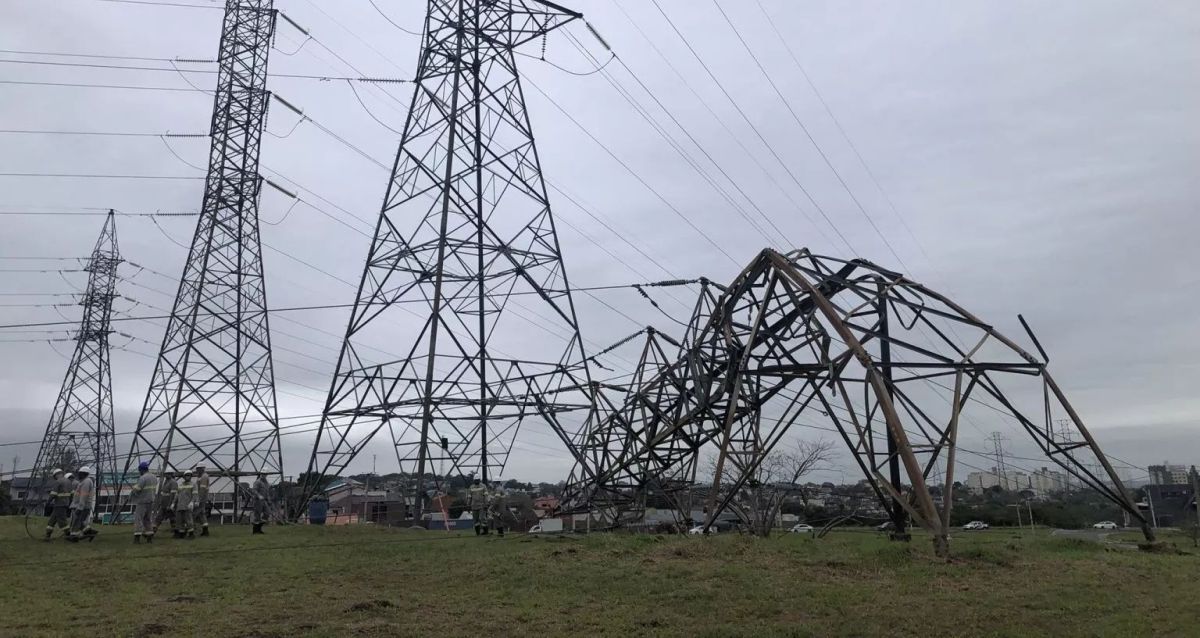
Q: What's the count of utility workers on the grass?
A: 10